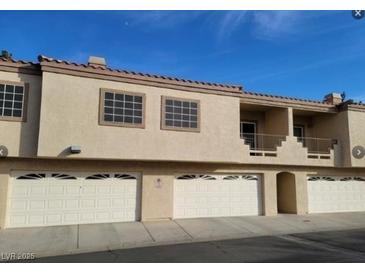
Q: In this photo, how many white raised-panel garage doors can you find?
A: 3